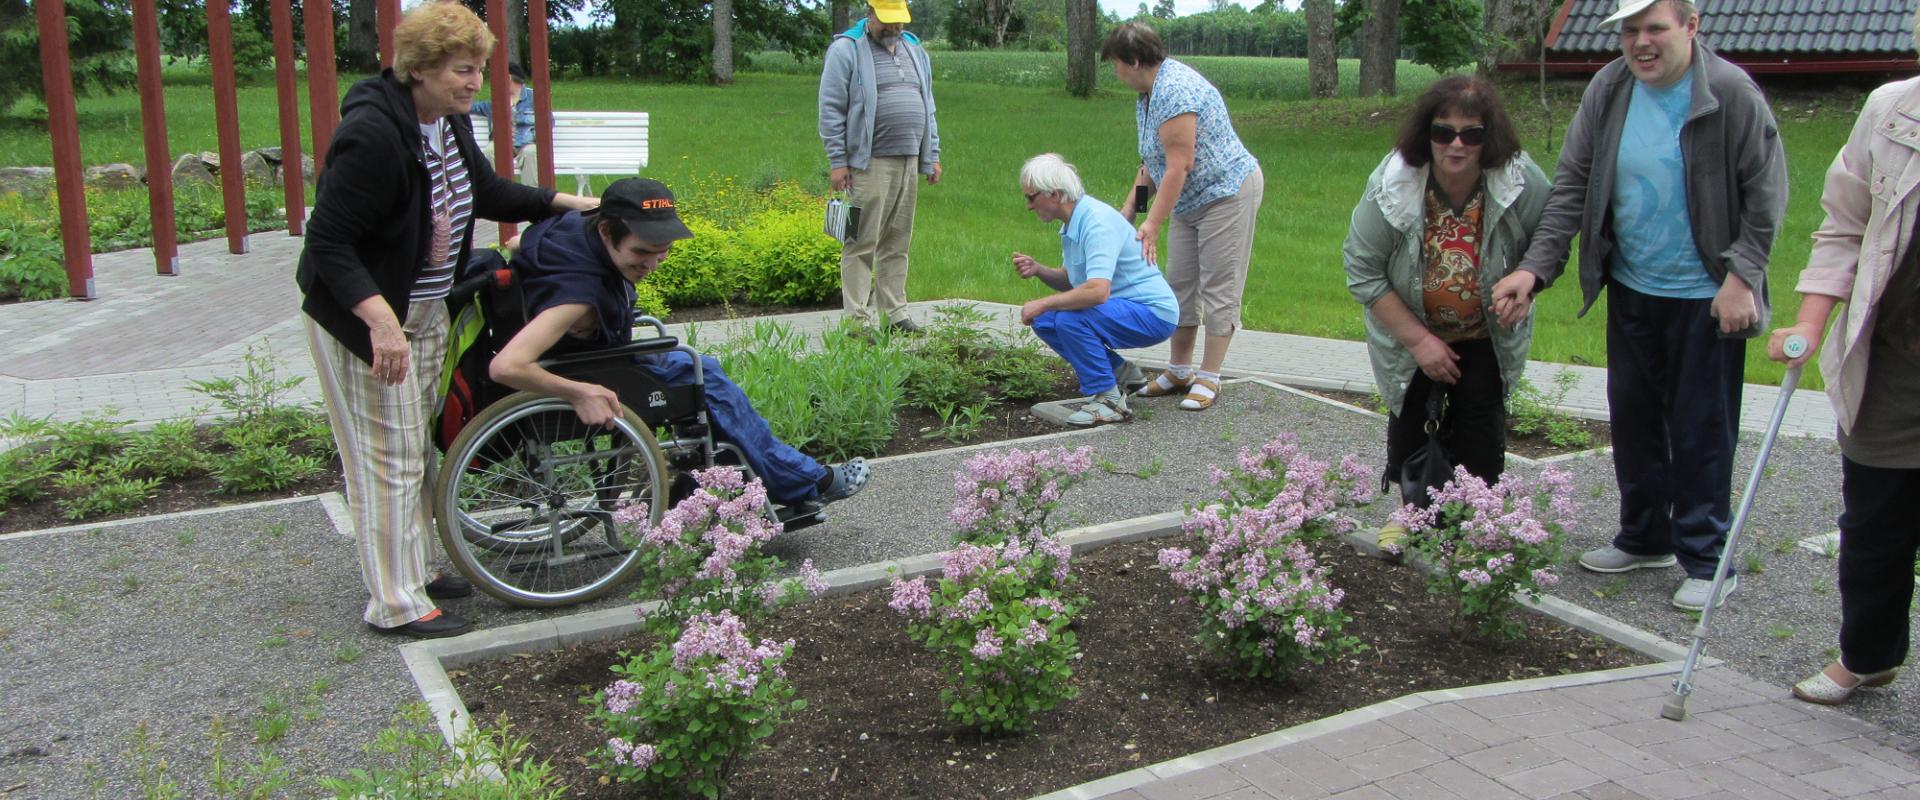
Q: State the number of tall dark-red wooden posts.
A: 8